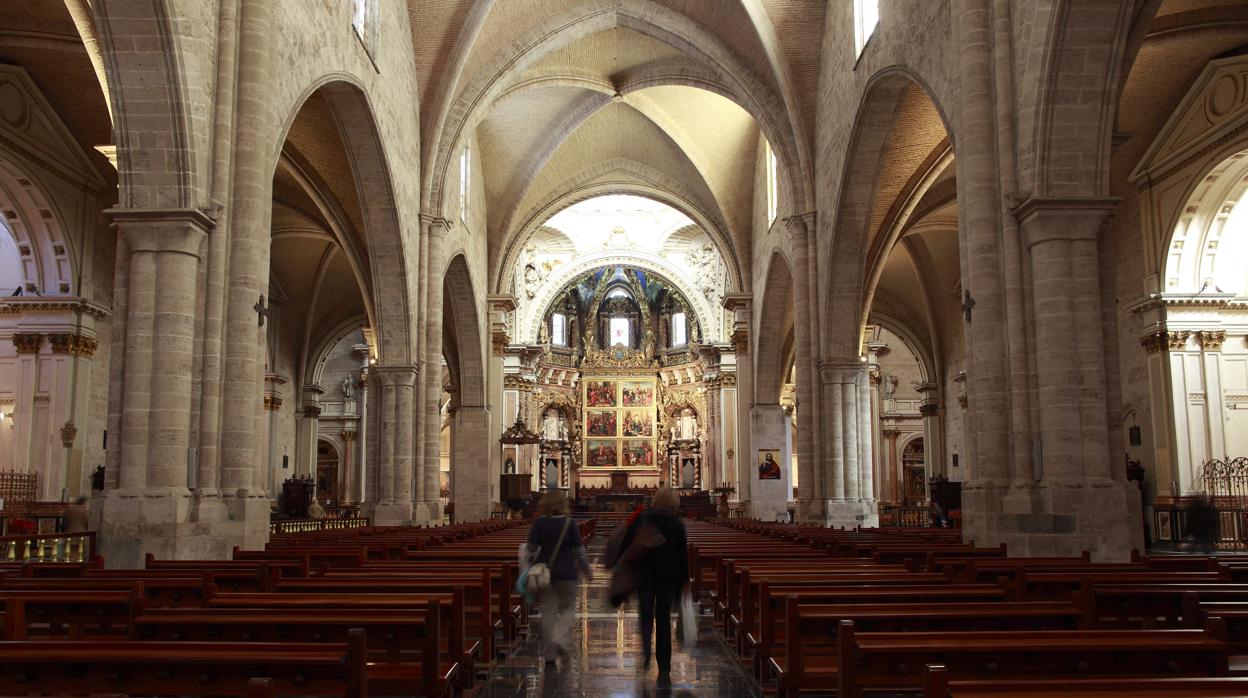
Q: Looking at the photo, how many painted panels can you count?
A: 6